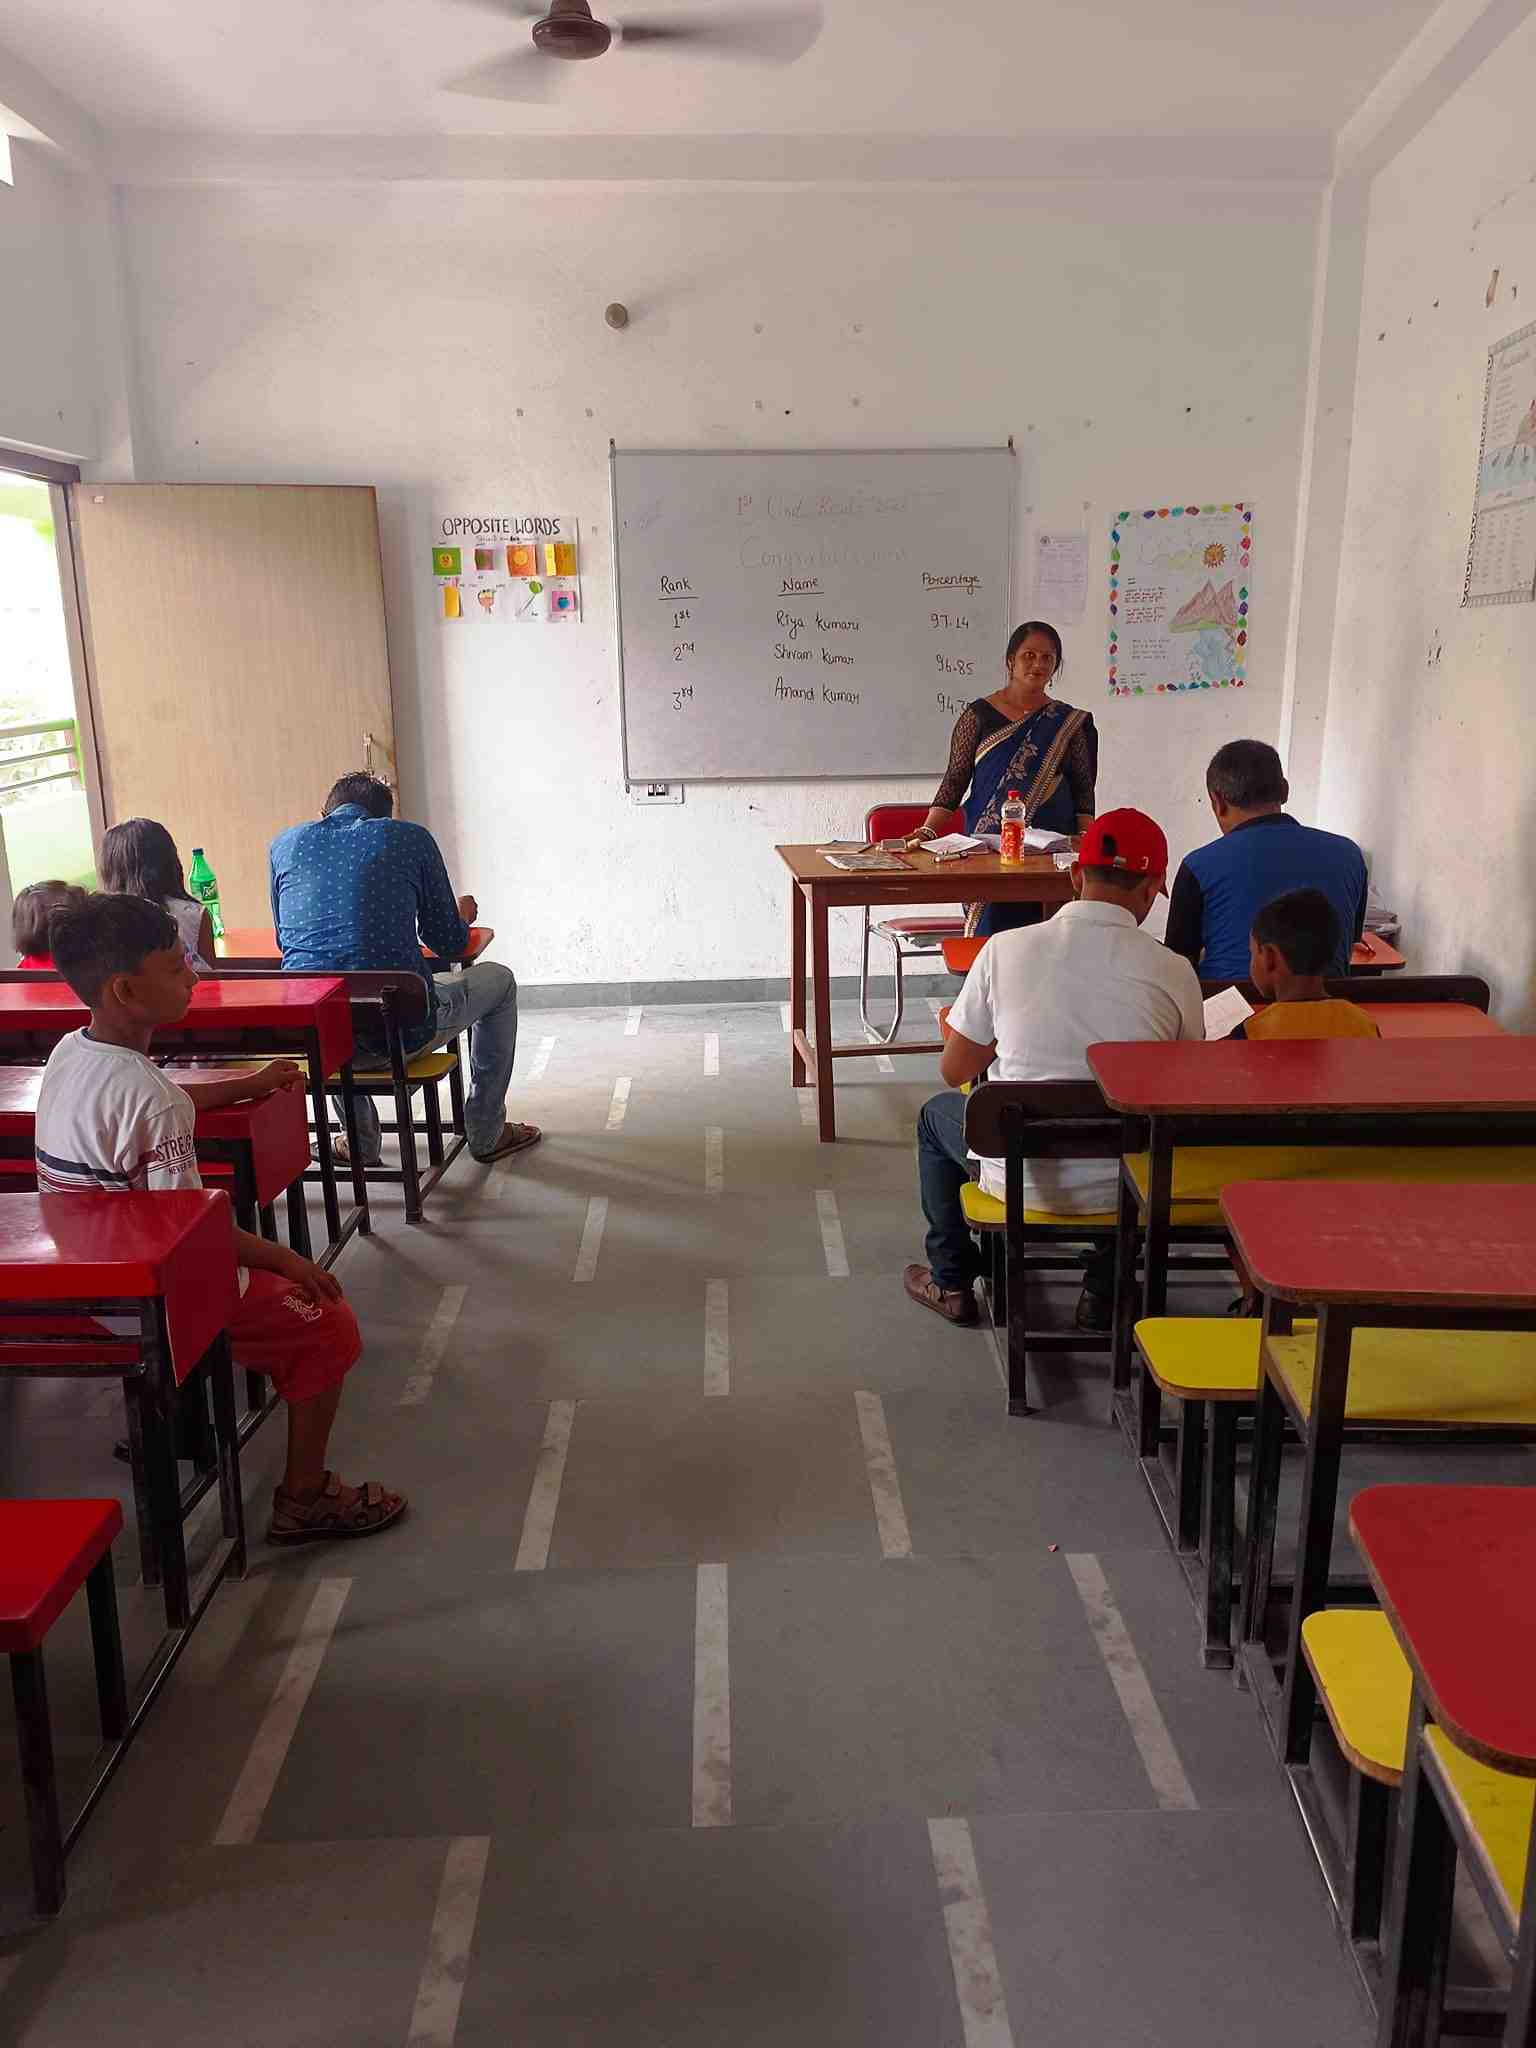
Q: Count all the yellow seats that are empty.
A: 2